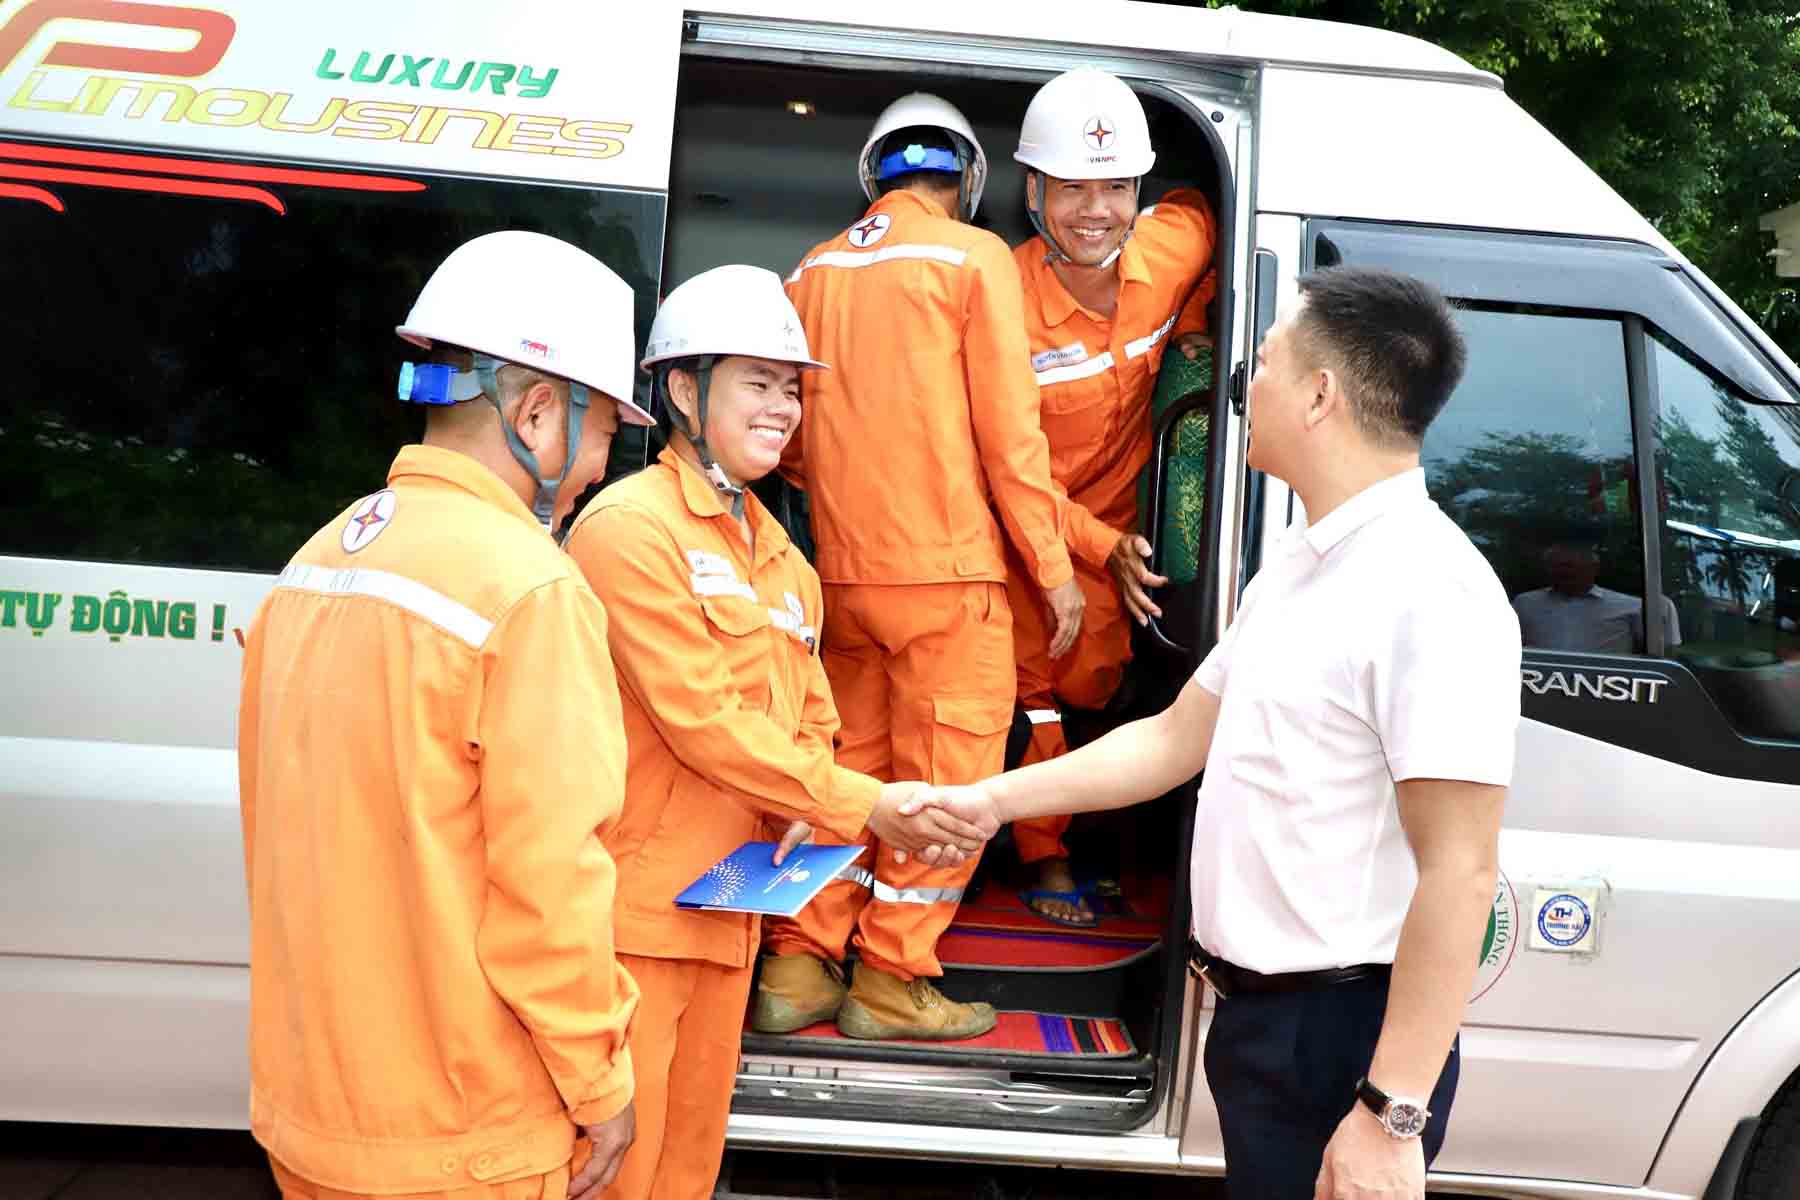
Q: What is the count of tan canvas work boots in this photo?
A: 2